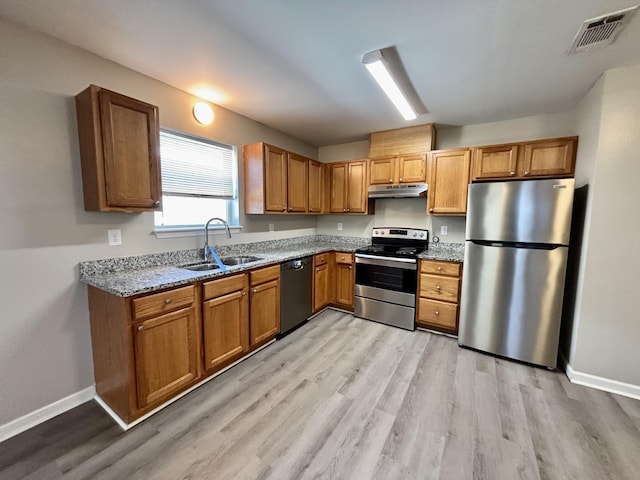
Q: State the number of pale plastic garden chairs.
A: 0